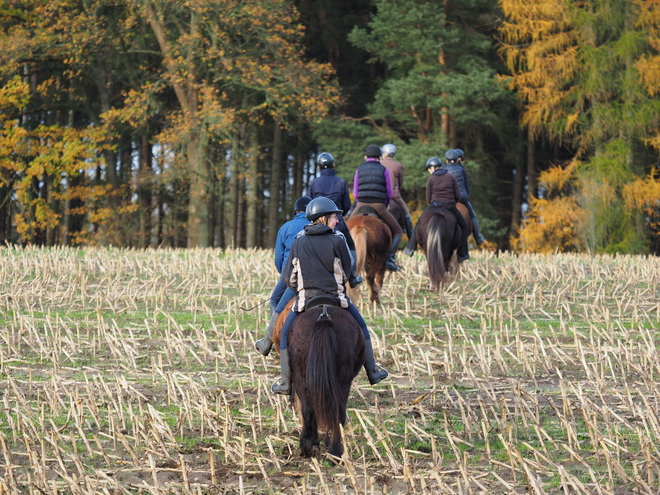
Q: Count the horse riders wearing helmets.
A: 8